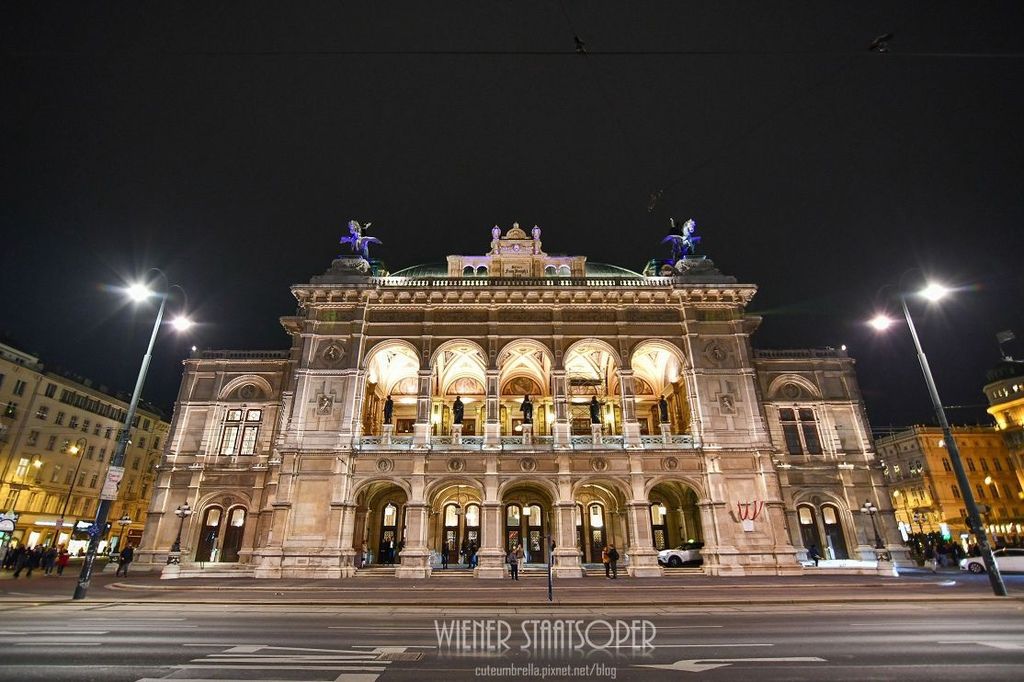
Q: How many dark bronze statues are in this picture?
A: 5